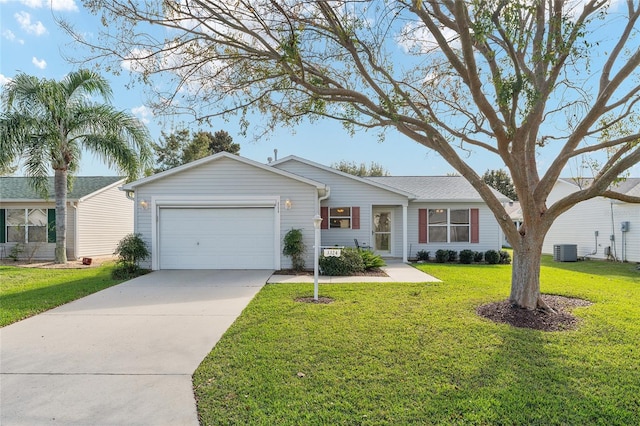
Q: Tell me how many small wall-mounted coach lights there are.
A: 2